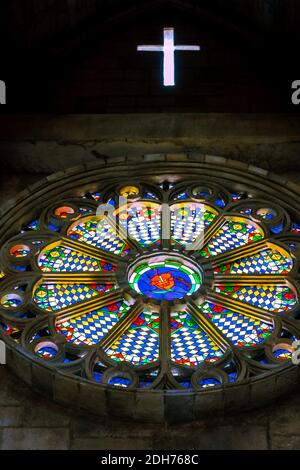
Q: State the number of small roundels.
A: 10